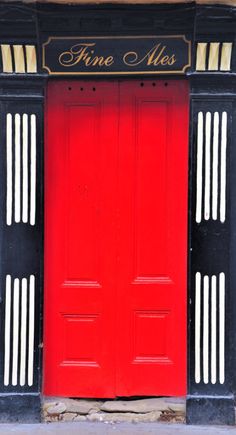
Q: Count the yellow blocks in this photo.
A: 6